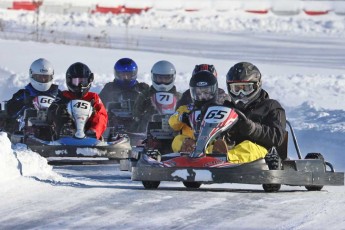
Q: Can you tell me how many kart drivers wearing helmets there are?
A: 7